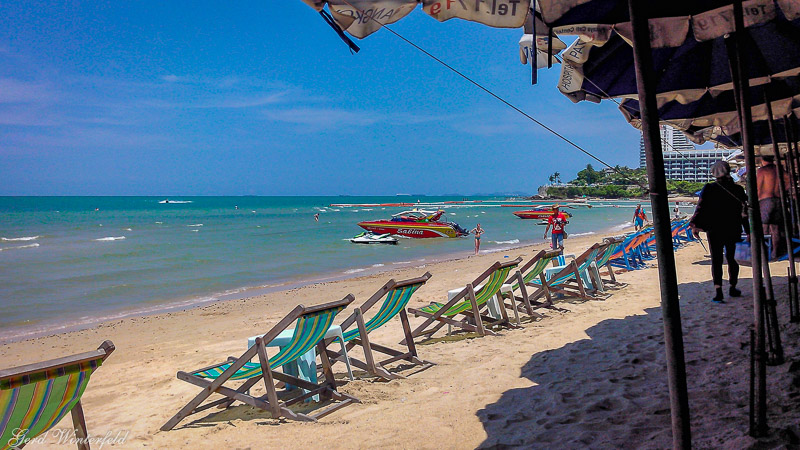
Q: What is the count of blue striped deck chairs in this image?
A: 4